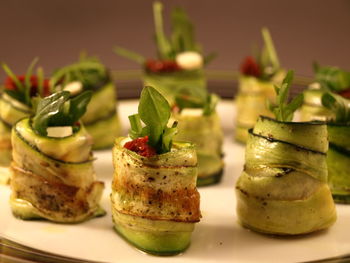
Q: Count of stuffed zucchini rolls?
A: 10